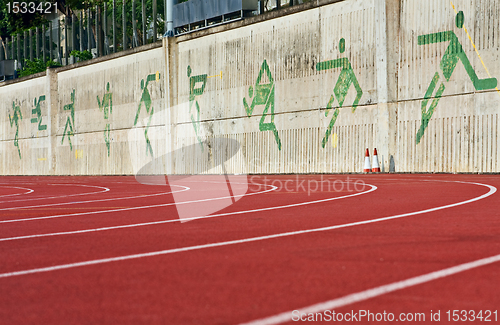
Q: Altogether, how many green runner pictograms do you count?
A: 9